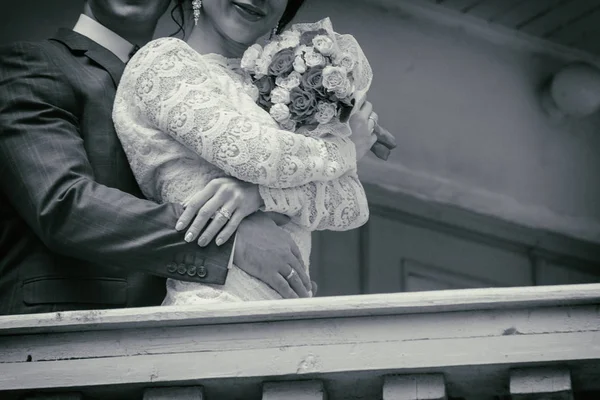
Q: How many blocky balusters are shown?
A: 5